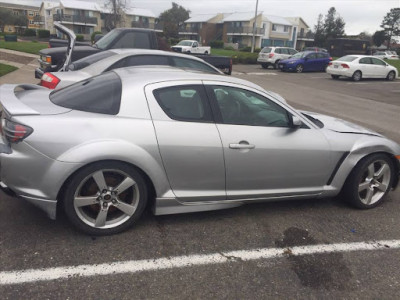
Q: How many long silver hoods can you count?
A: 1